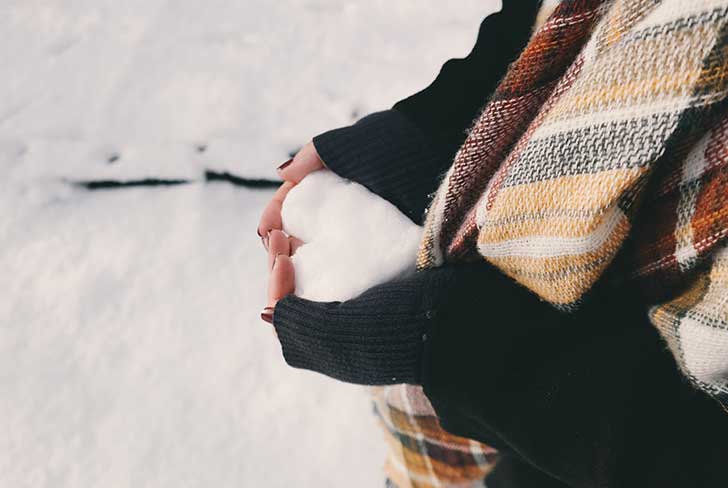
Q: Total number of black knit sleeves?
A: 2